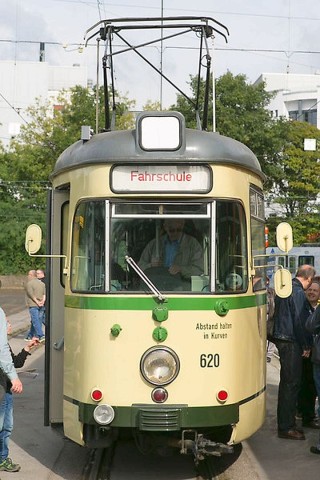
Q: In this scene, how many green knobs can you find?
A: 4